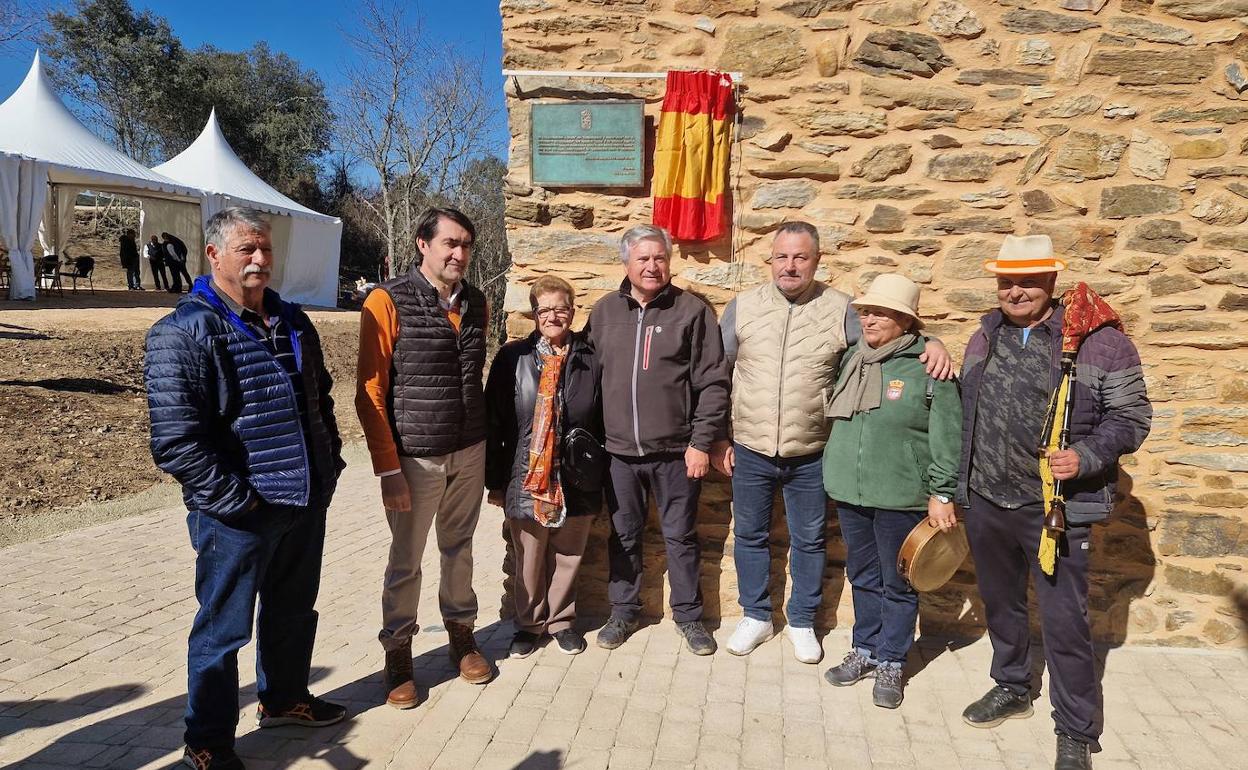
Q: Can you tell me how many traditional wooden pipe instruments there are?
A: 1